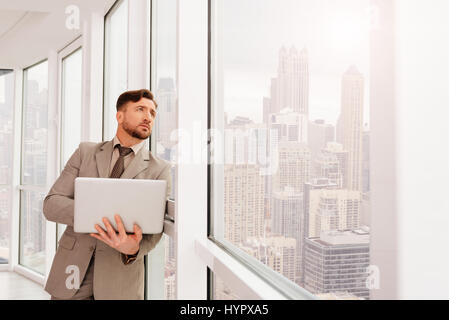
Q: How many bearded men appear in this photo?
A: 1